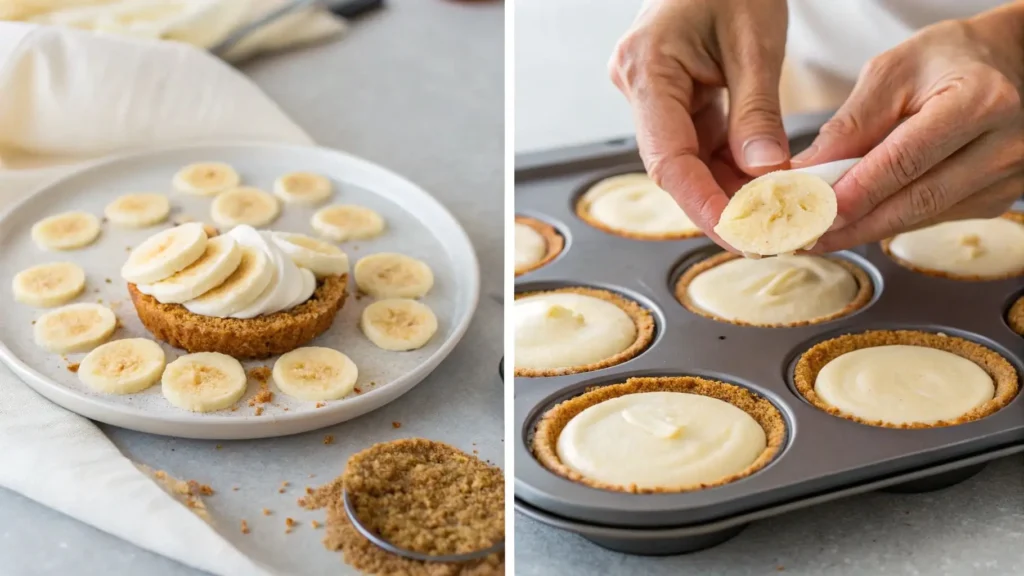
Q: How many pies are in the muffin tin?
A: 8